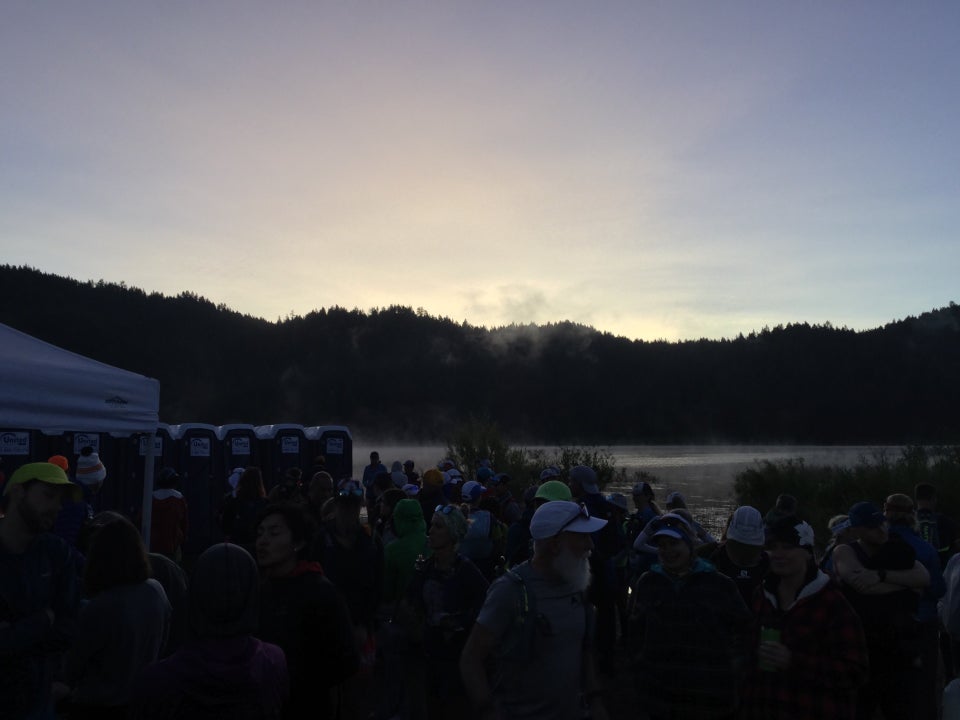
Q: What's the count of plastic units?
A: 7